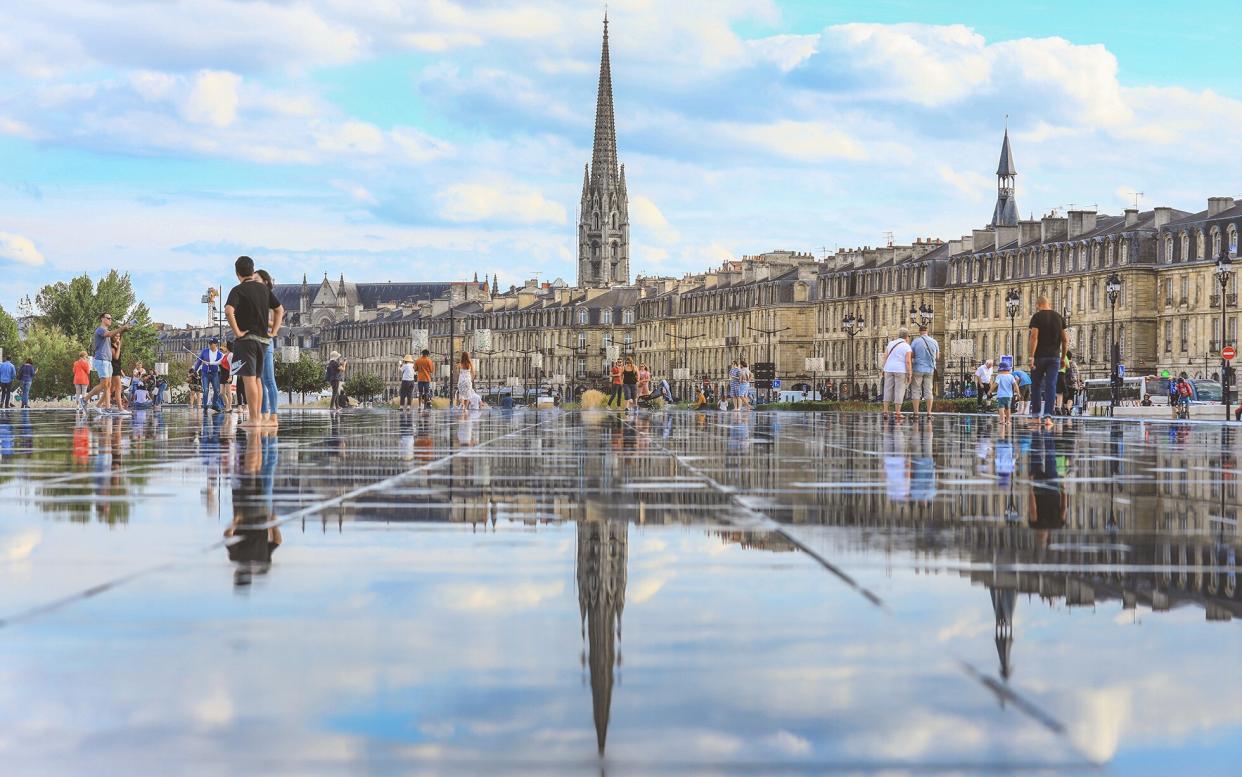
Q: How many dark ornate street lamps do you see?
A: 5